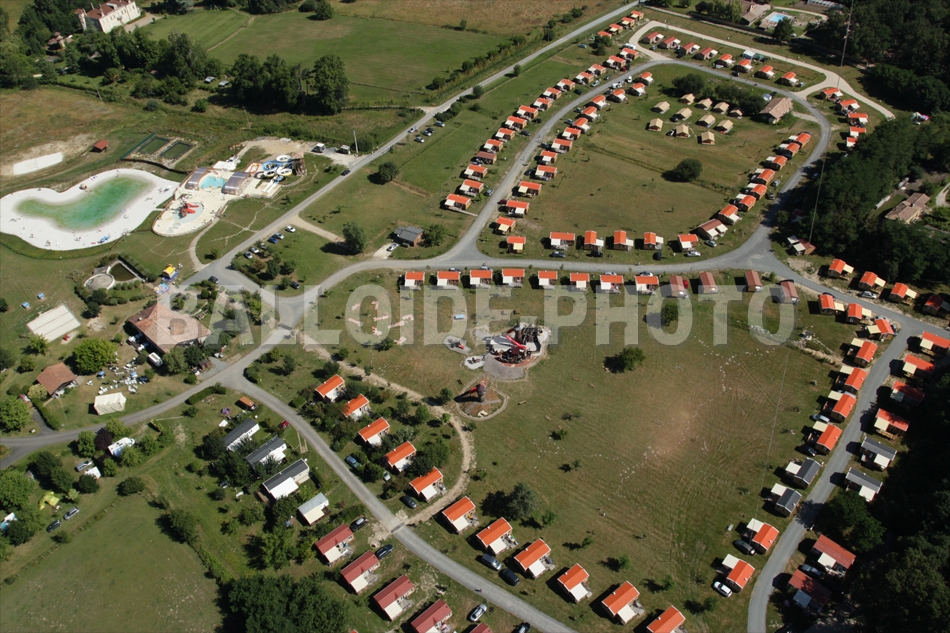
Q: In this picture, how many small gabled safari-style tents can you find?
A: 11